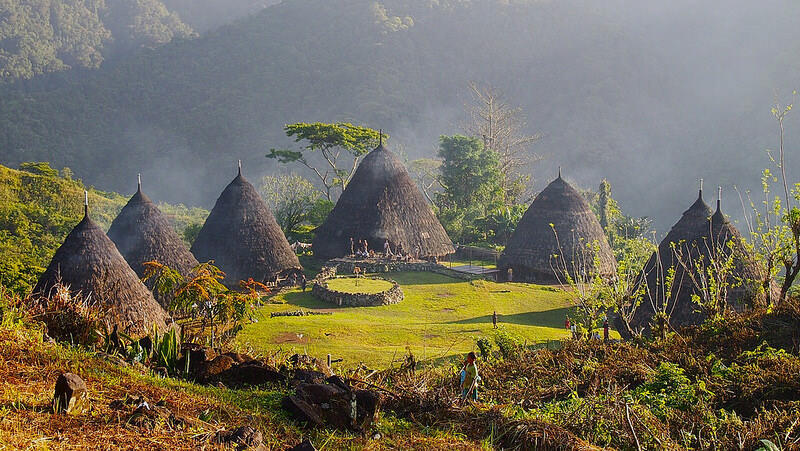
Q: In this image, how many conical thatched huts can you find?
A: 7